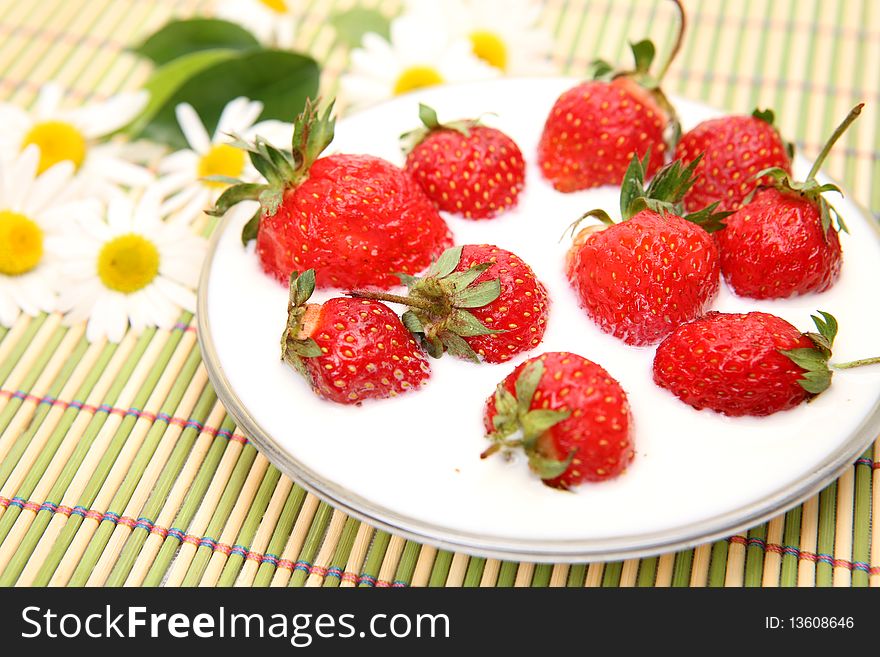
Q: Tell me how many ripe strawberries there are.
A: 10